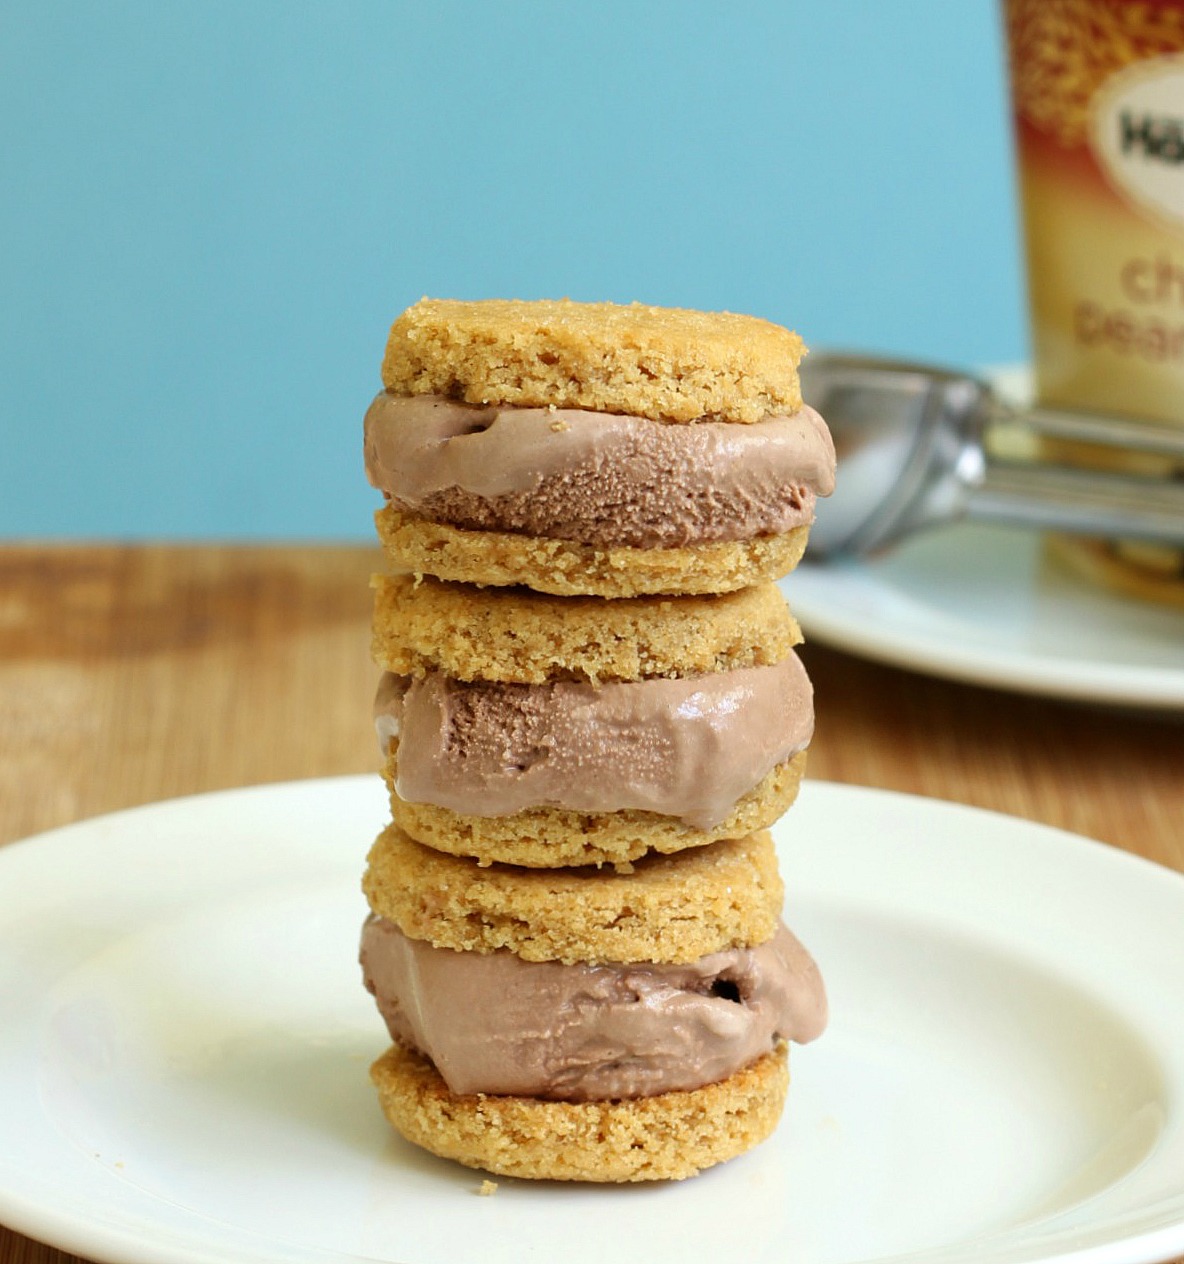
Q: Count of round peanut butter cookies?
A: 6